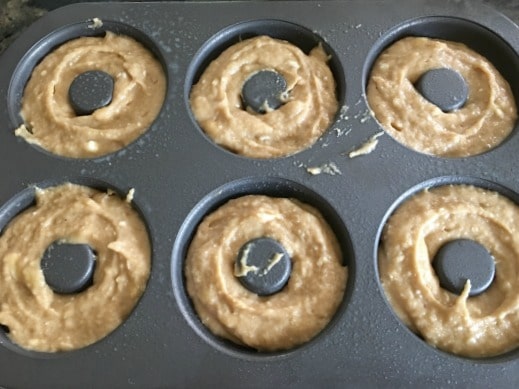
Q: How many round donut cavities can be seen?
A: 6